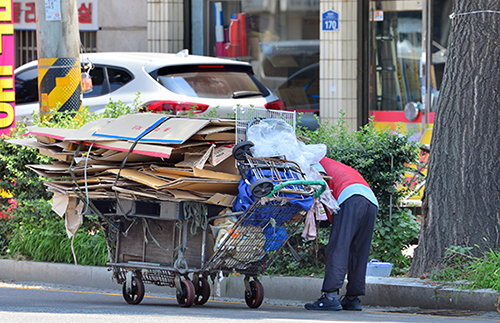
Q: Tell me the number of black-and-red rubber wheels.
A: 4